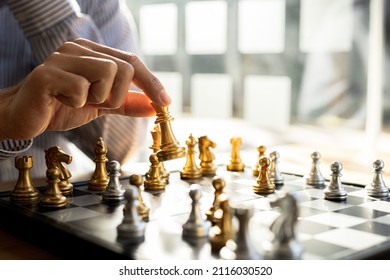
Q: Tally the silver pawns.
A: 7